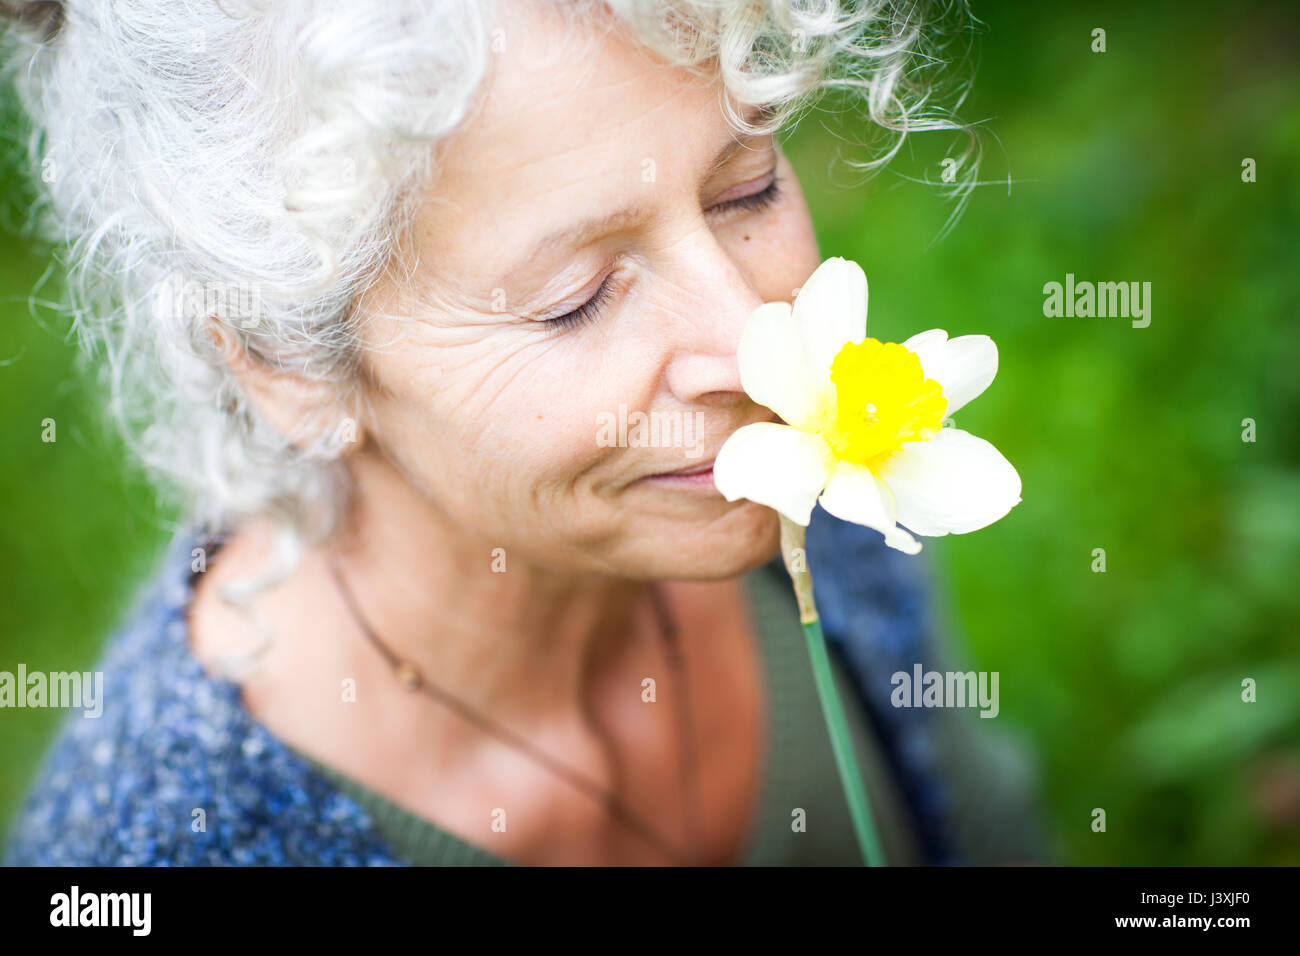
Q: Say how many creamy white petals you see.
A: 6